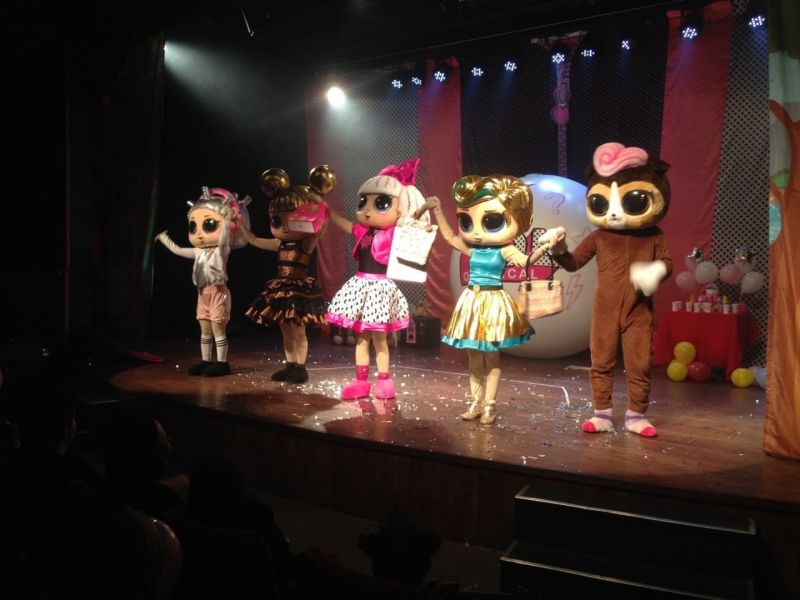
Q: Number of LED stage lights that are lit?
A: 10